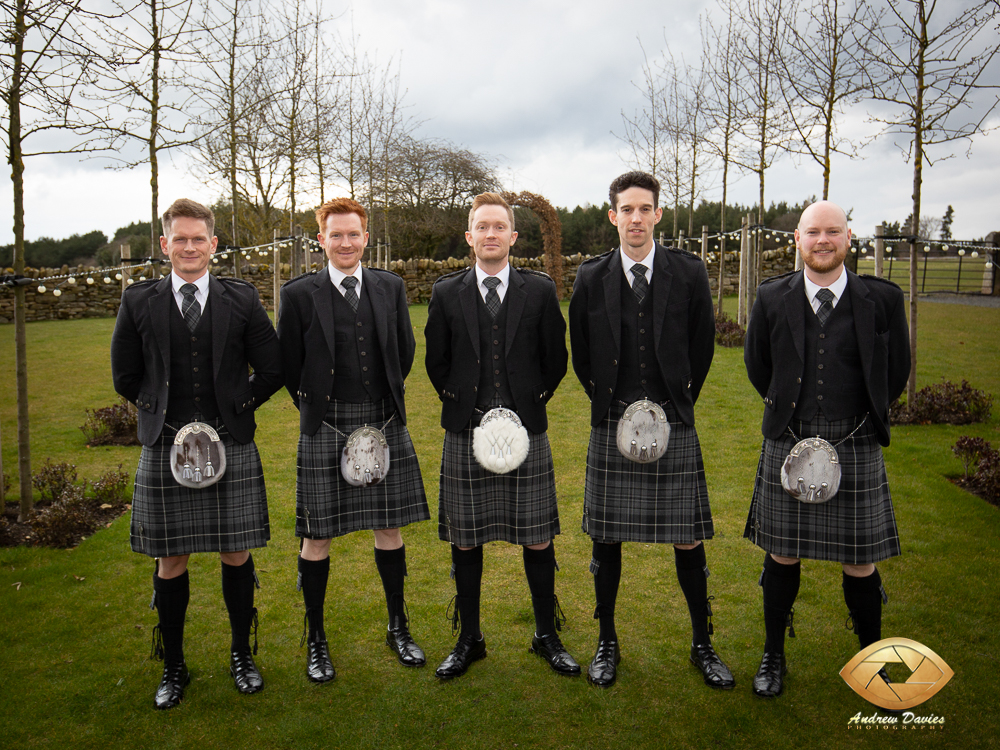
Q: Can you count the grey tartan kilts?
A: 5